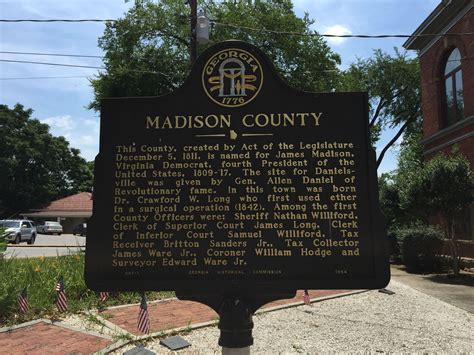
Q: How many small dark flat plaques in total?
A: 3